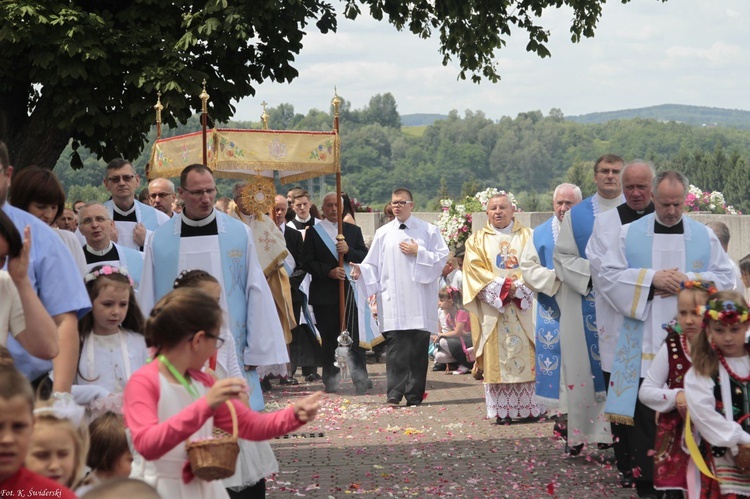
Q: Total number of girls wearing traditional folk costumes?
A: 2